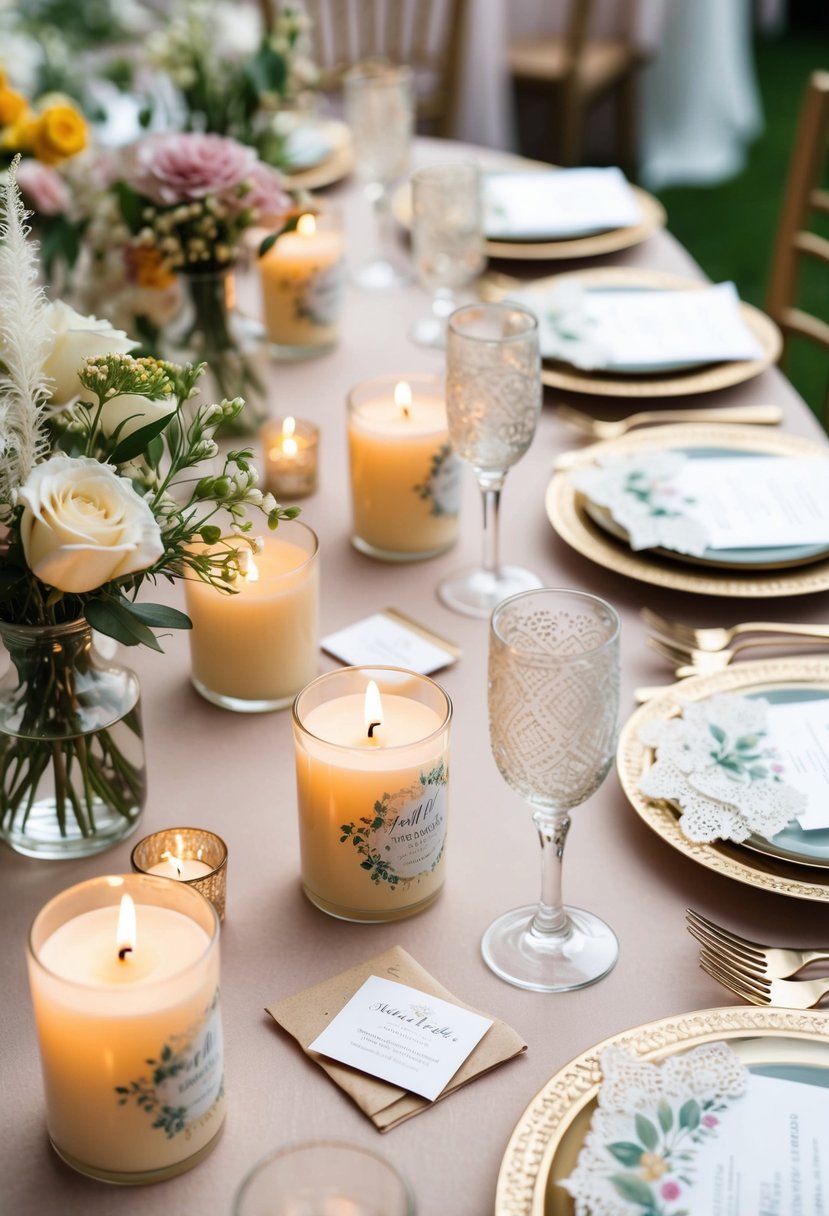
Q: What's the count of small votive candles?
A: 2